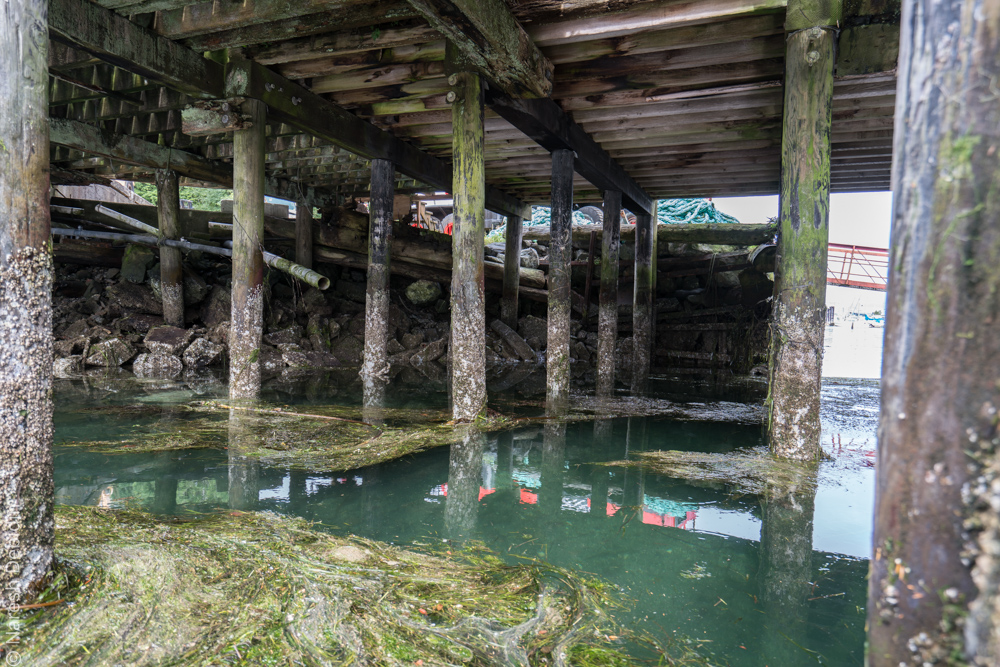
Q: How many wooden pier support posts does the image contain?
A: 12